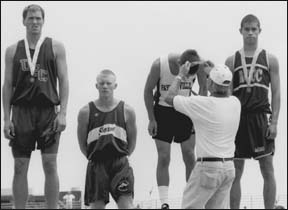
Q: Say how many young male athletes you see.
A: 4